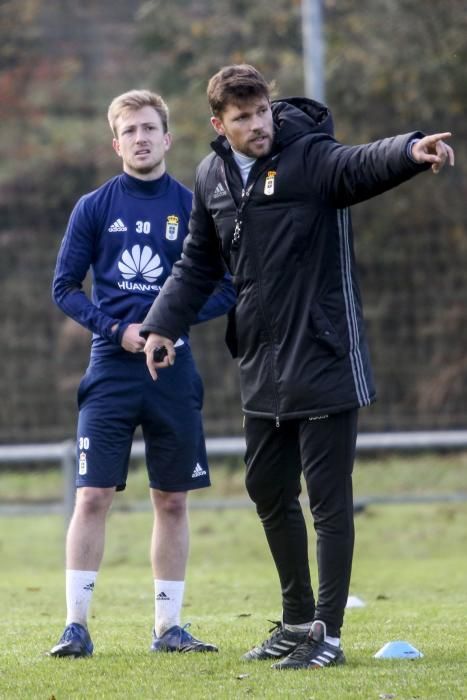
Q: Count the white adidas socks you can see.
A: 2